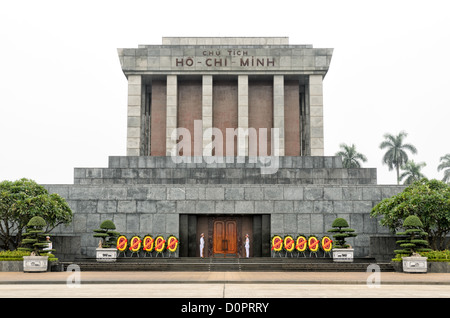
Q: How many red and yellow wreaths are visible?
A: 10